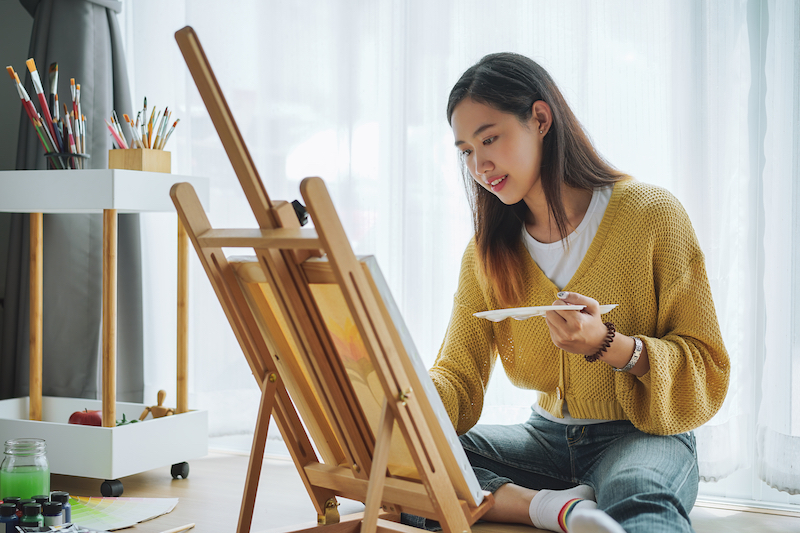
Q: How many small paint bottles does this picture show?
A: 7